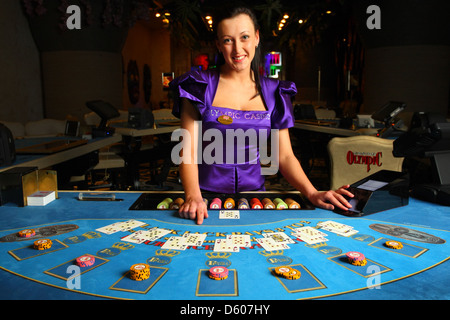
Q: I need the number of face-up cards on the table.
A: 15